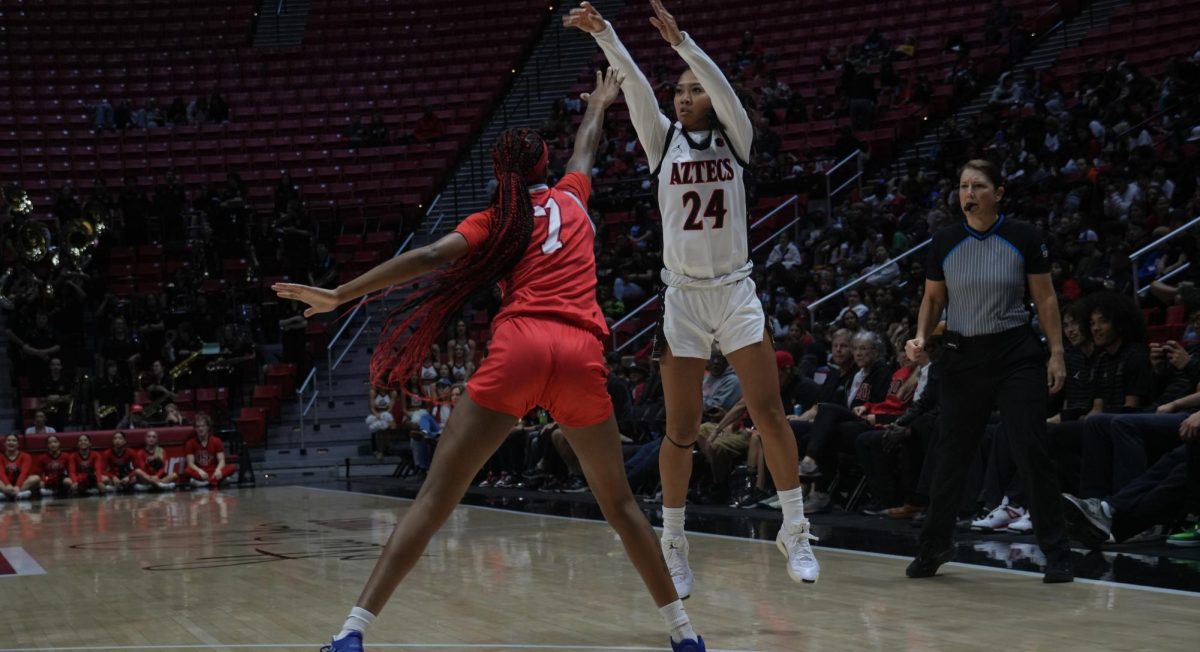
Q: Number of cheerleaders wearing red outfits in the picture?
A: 6